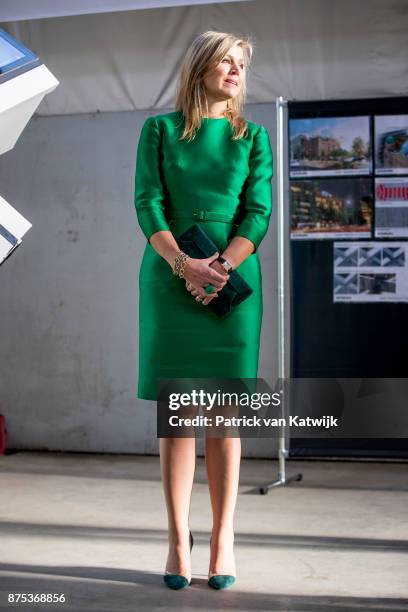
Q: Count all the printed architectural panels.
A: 5